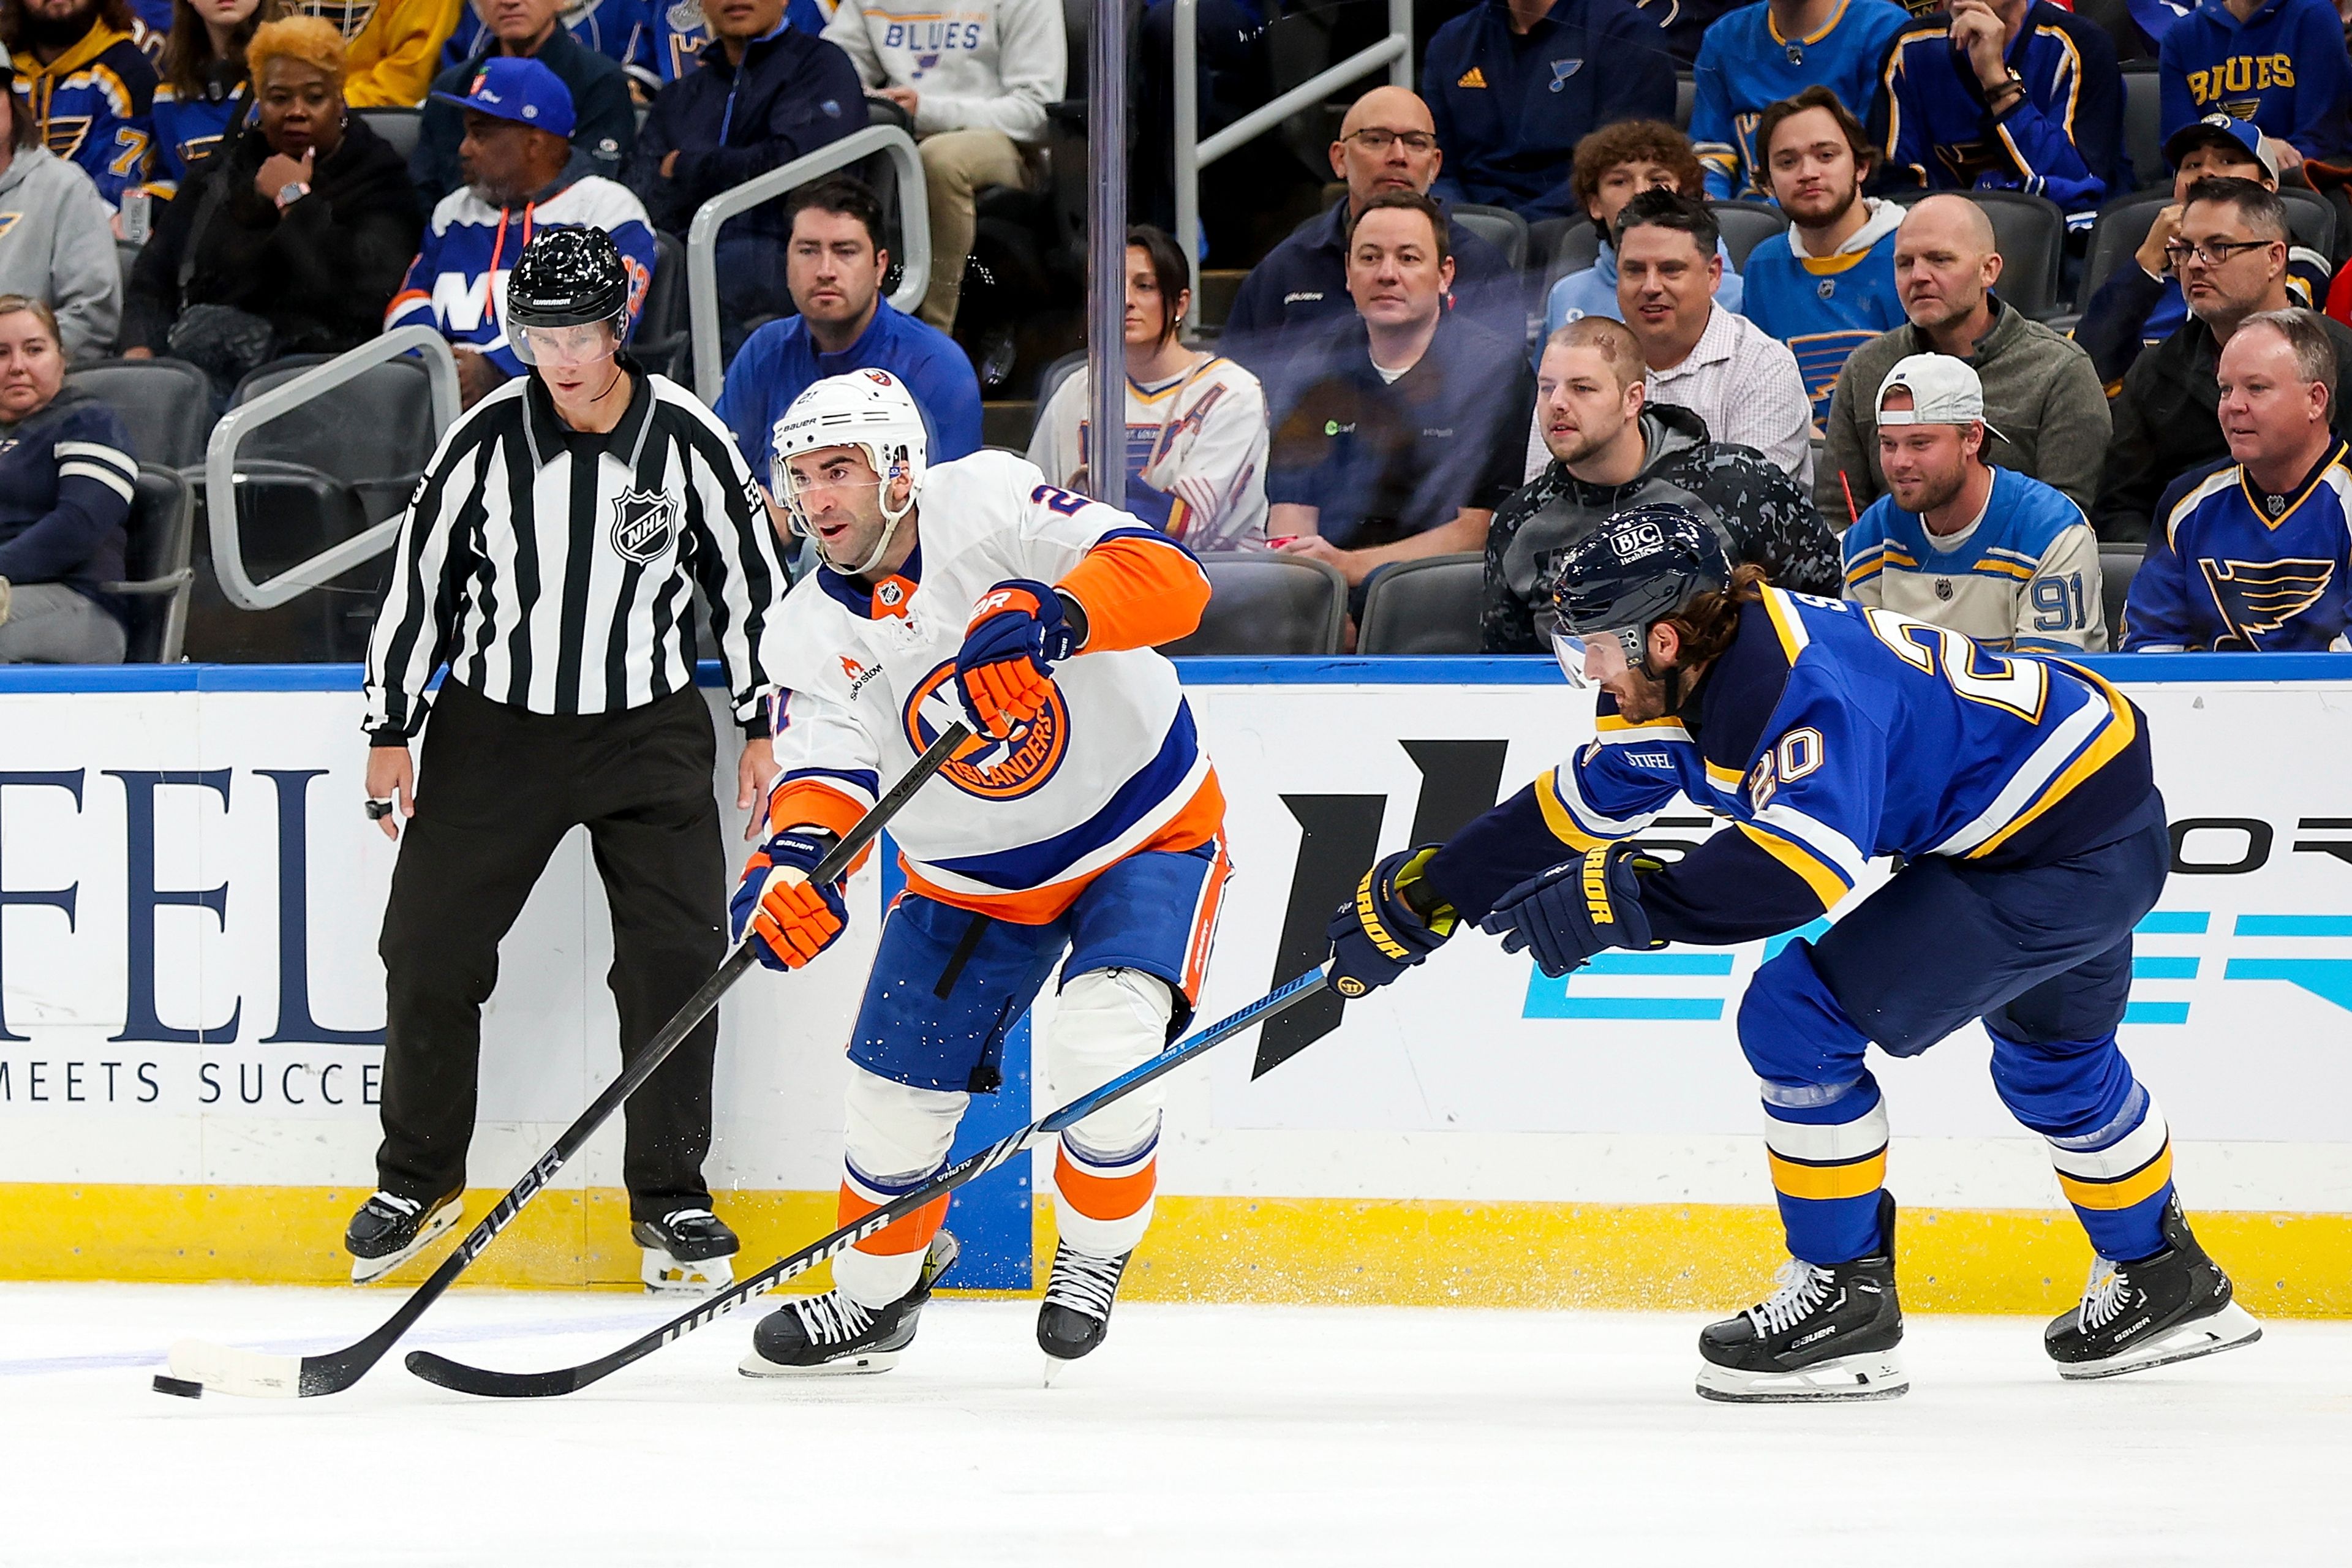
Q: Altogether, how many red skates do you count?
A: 0